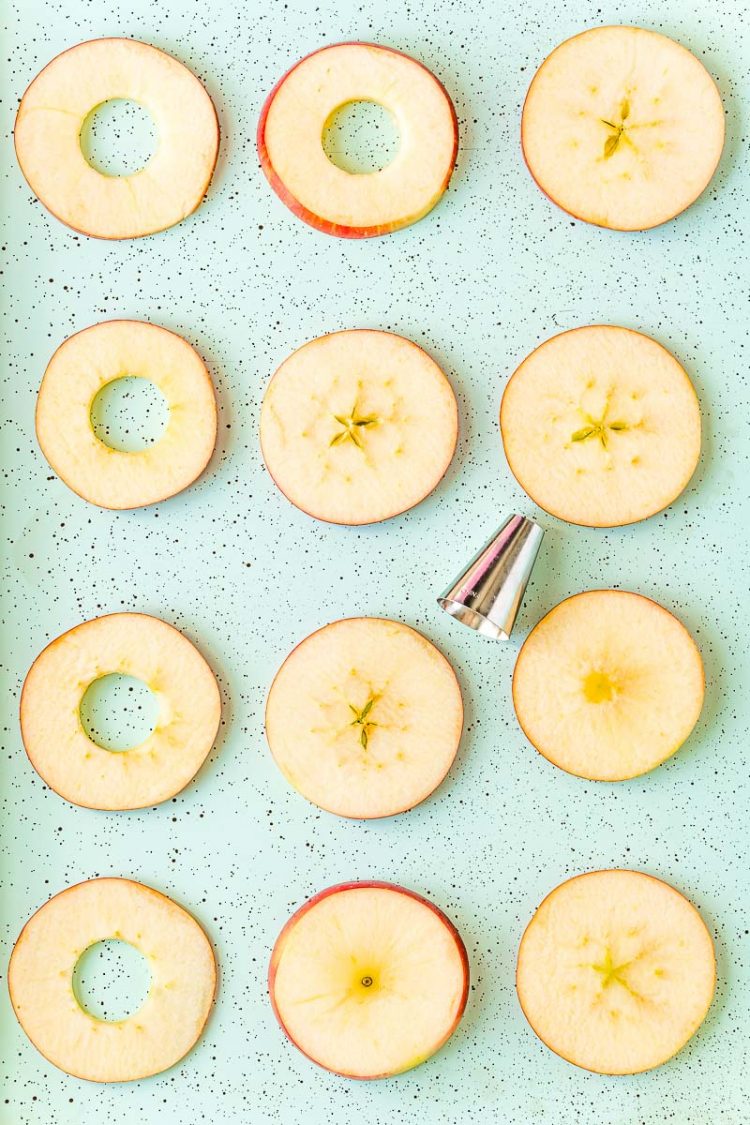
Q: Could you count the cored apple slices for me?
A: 5